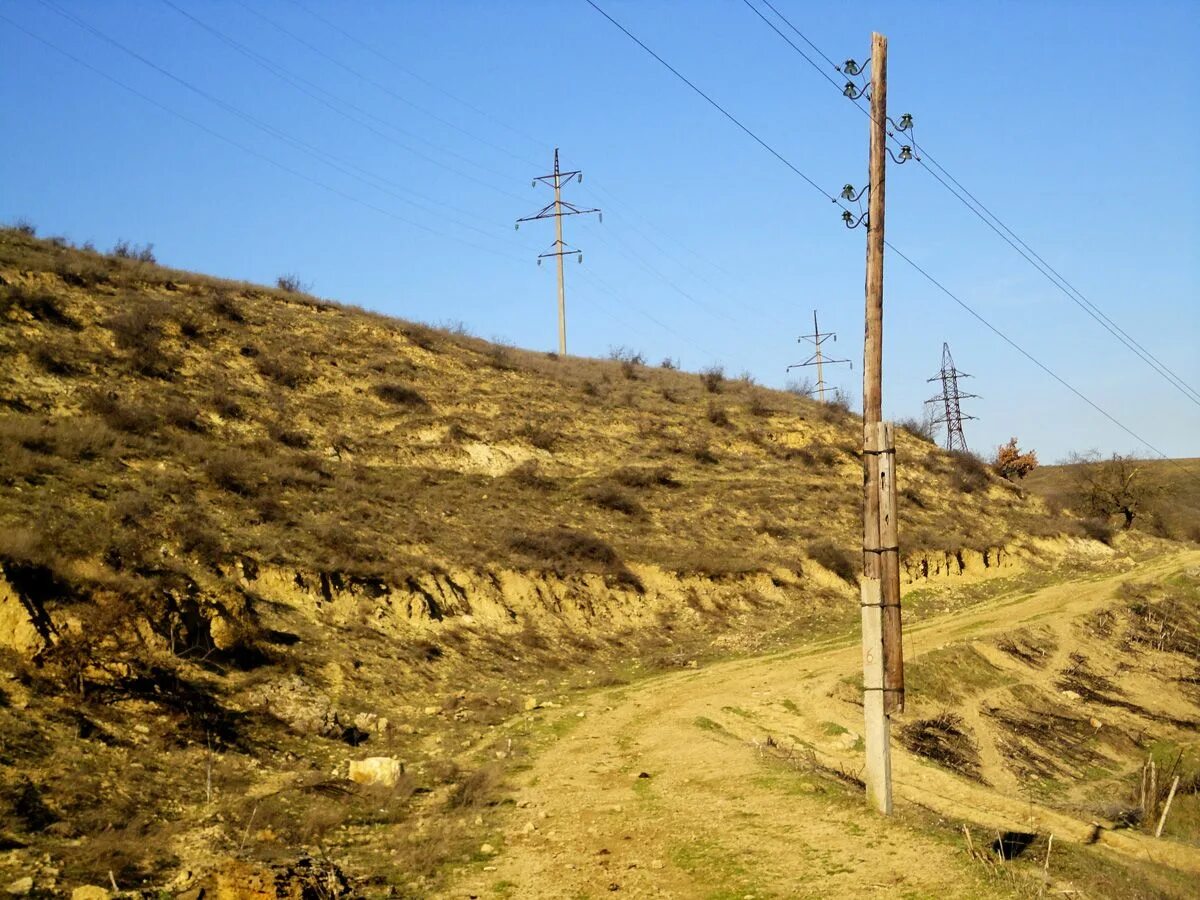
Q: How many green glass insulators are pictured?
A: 6